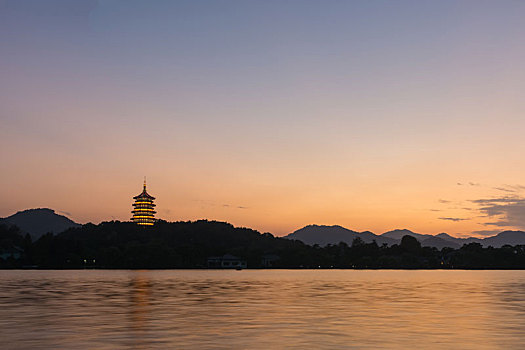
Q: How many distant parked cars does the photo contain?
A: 0